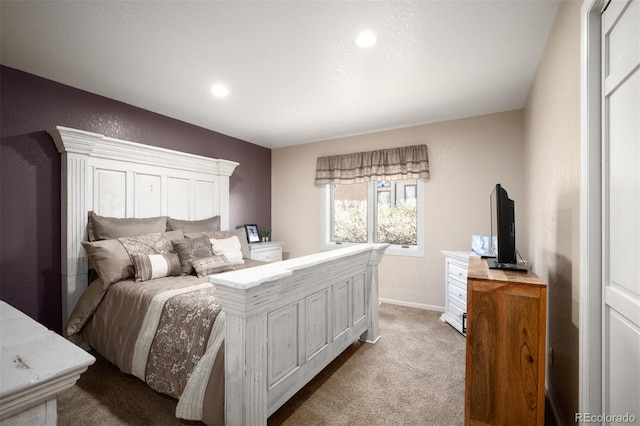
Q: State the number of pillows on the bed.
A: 8